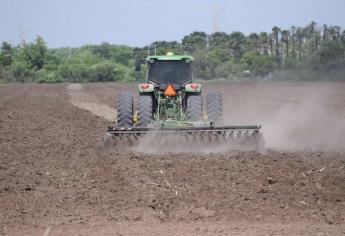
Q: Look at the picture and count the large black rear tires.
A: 4